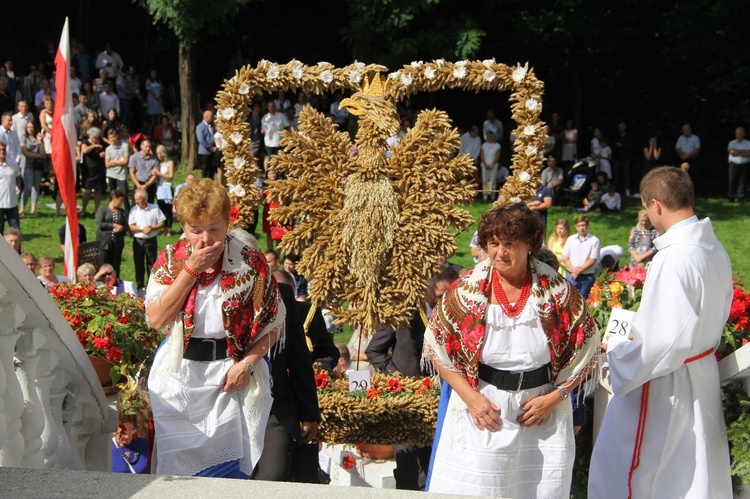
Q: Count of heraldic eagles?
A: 1